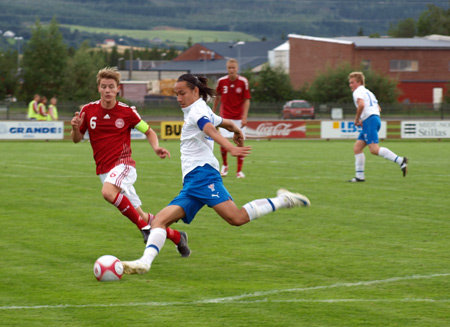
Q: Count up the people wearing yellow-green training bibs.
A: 3